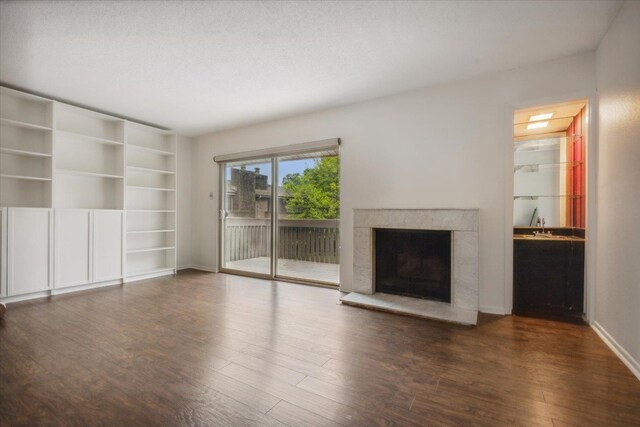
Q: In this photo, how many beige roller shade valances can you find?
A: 1